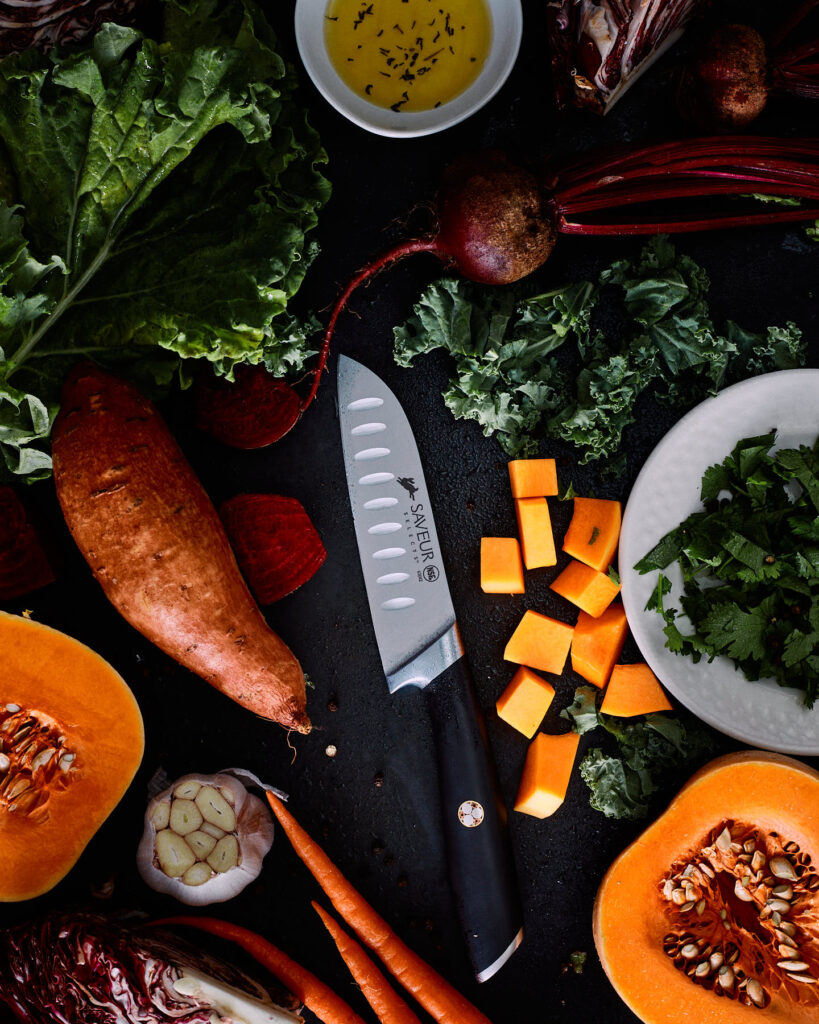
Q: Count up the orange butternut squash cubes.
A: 10